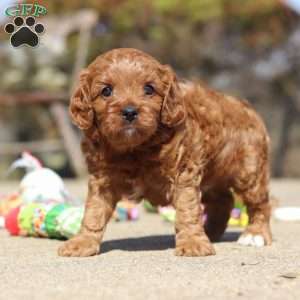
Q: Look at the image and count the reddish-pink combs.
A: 1